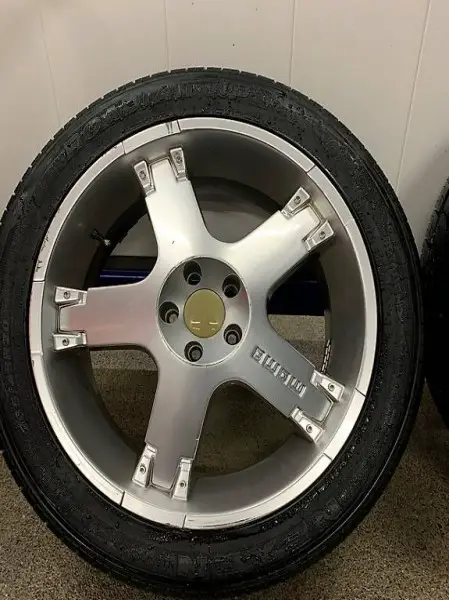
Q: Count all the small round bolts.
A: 10